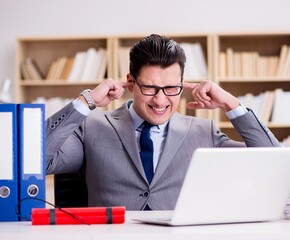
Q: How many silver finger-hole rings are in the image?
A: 2